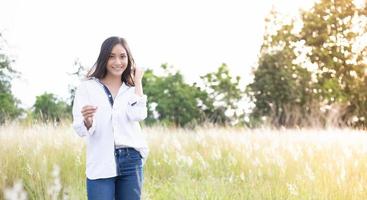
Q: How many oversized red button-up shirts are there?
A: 0